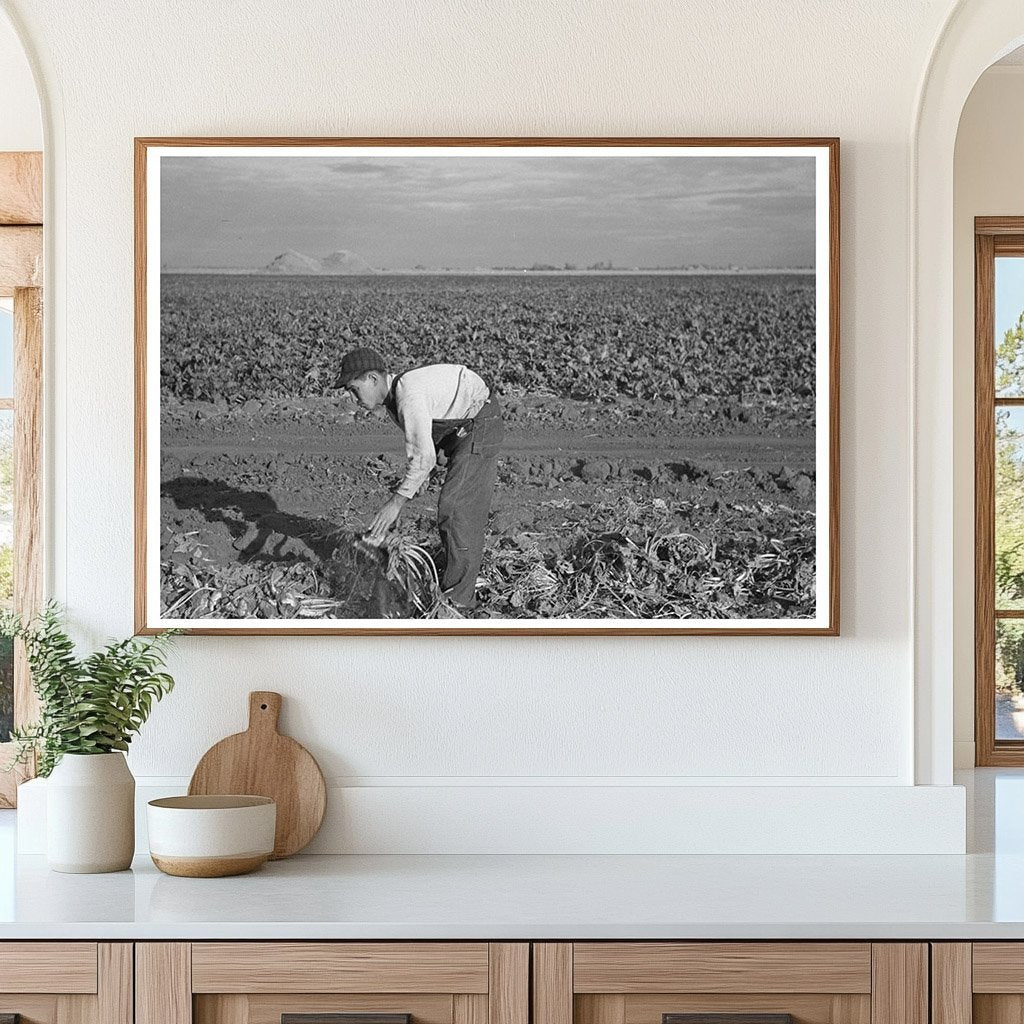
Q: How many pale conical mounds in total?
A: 2